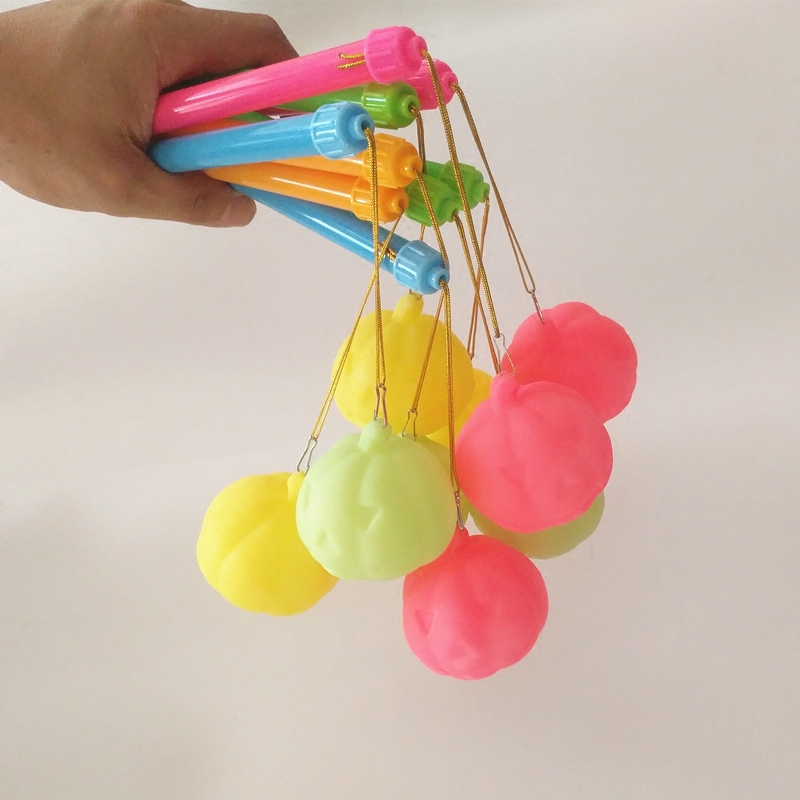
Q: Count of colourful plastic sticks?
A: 9